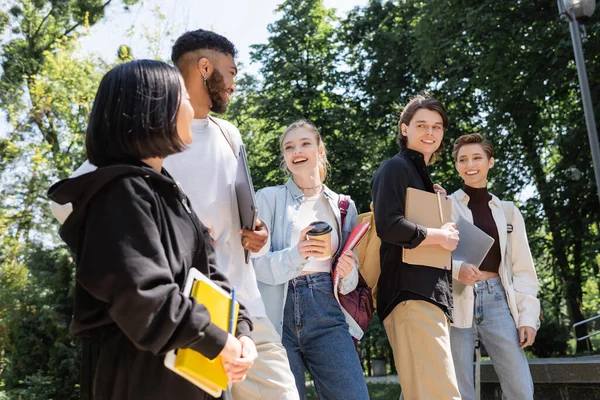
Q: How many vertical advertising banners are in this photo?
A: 0